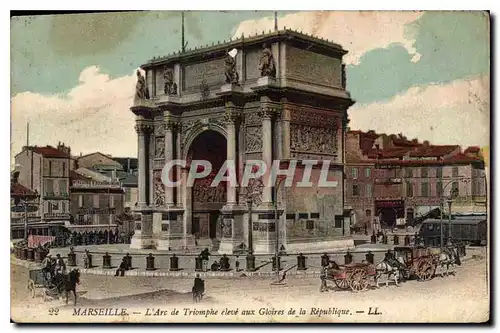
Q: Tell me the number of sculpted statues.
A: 4